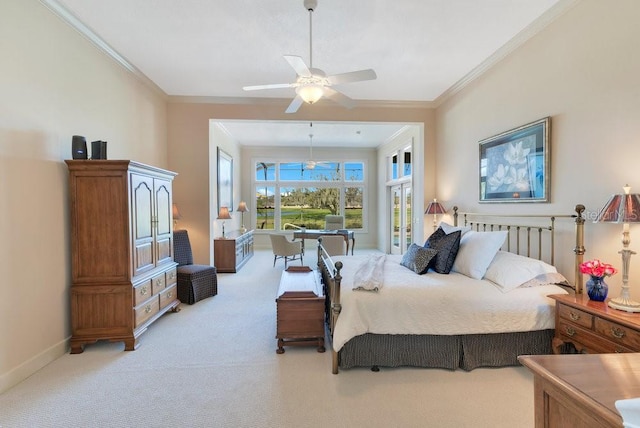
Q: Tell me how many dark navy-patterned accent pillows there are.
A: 2